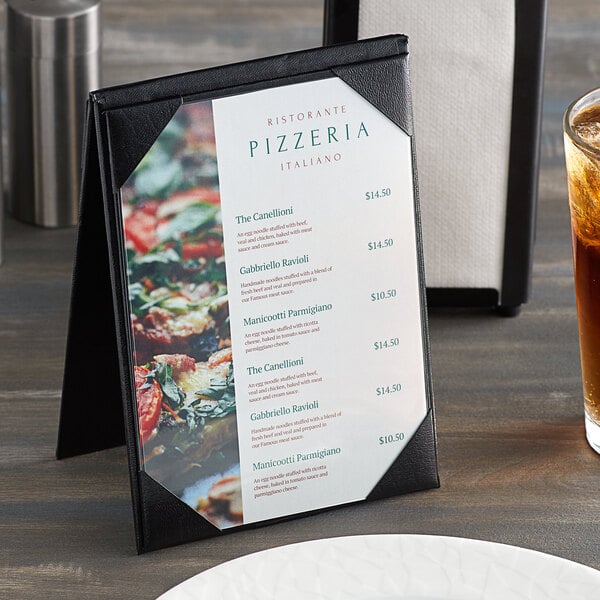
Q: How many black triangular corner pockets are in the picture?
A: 4